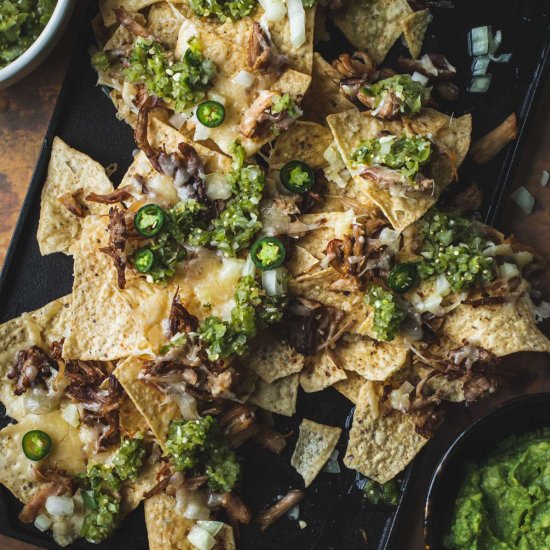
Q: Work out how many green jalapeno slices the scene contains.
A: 7